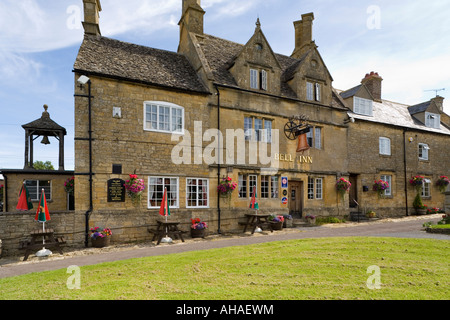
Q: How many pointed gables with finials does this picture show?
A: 2